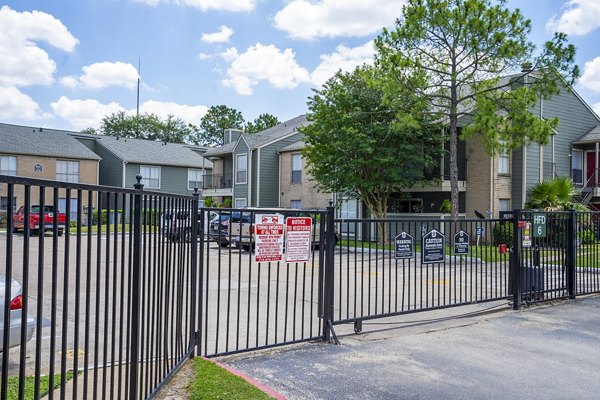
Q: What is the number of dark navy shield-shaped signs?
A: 3